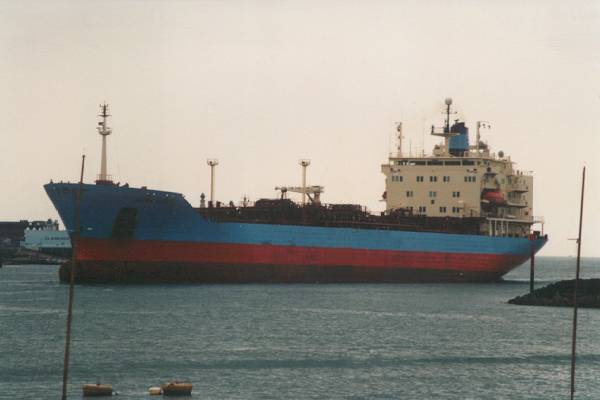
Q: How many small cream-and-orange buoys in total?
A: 3